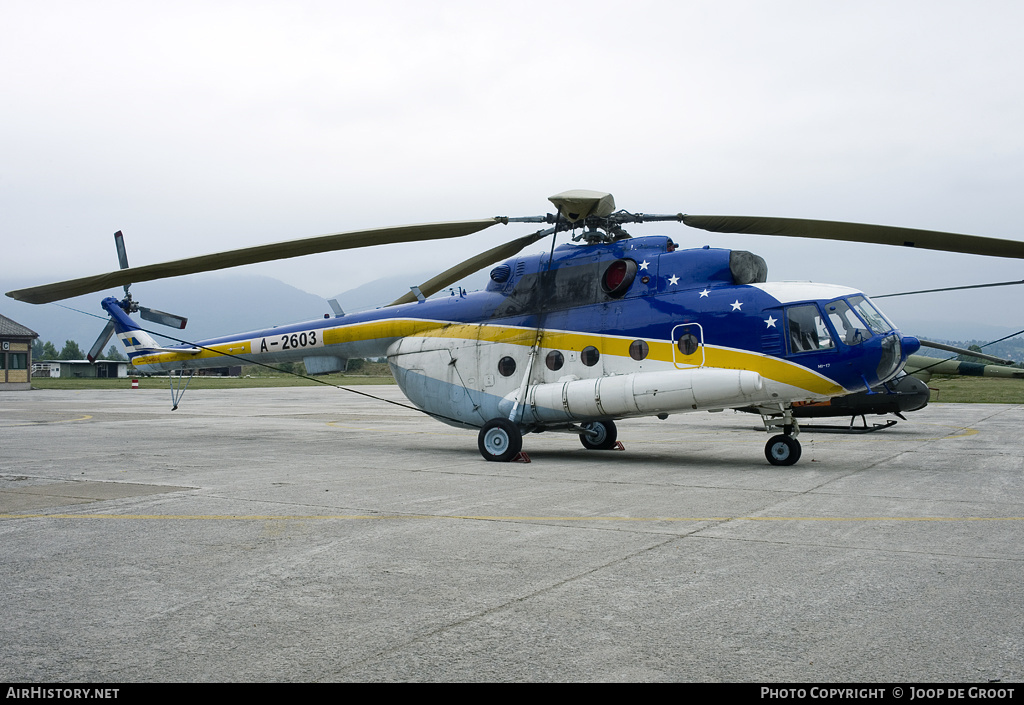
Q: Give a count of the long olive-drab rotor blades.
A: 3